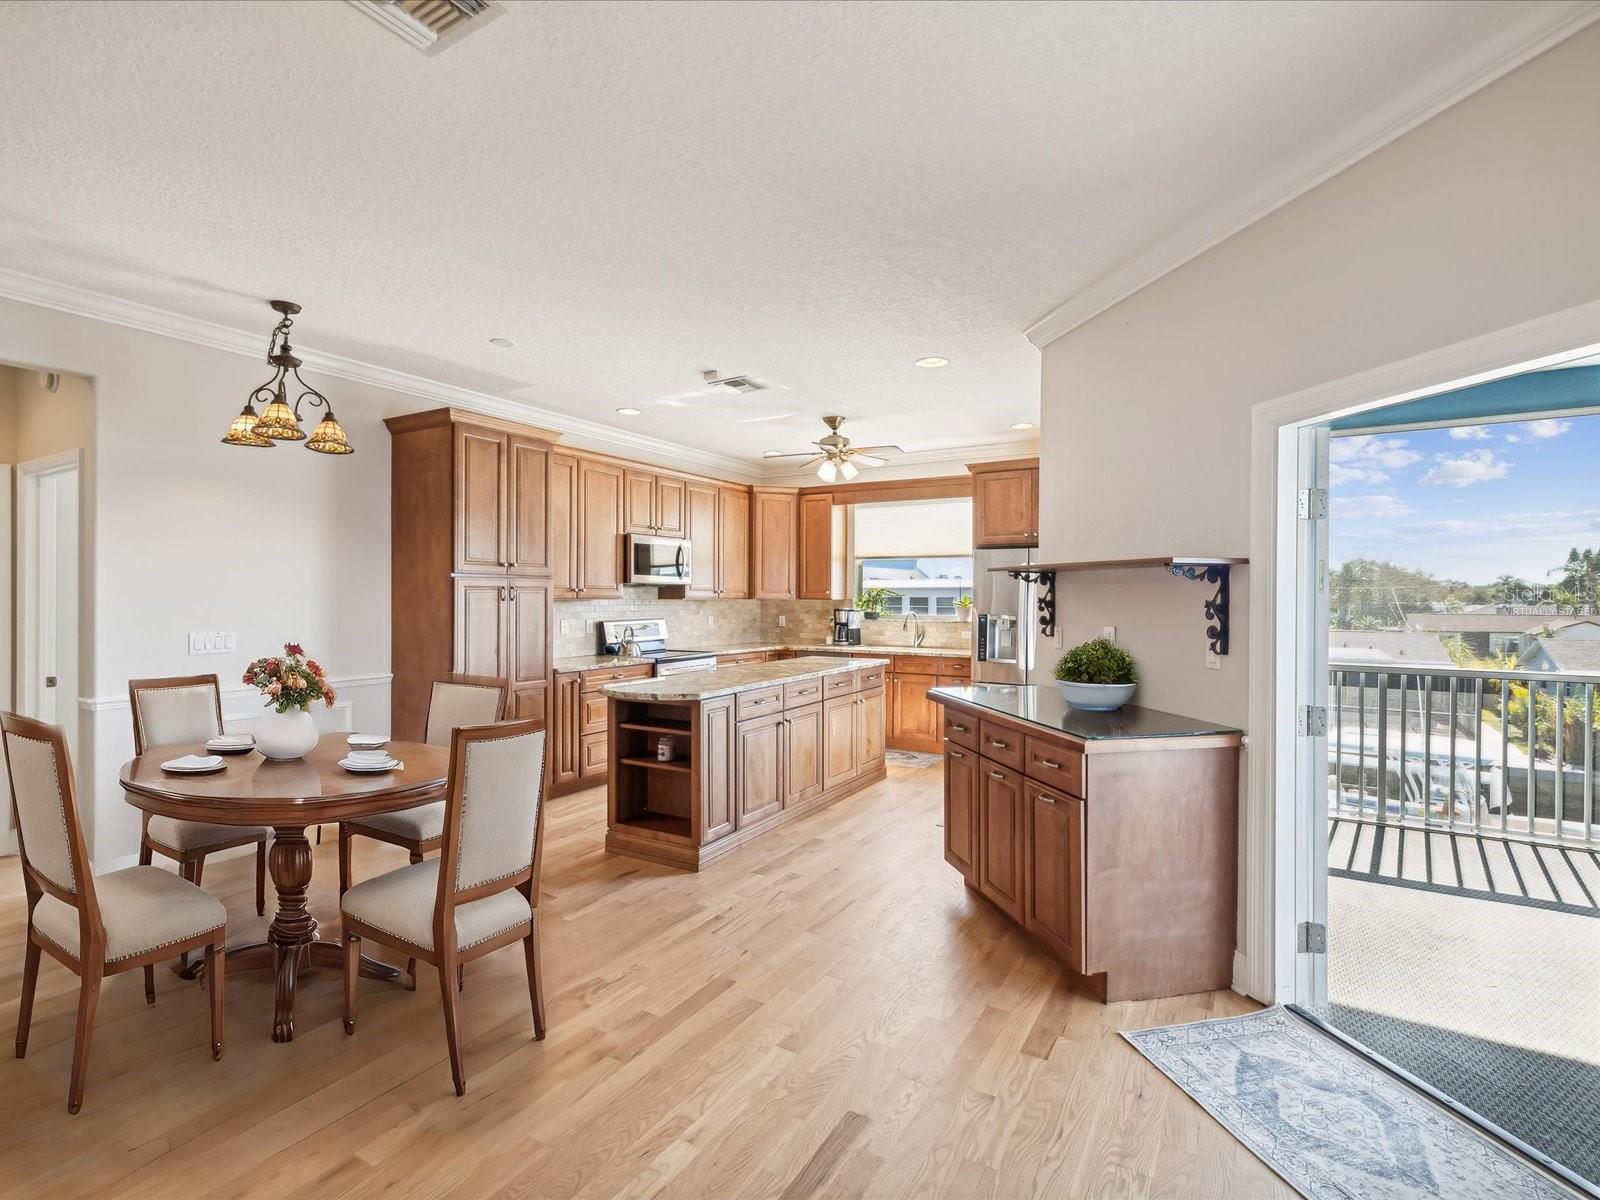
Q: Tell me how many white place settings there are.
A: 4